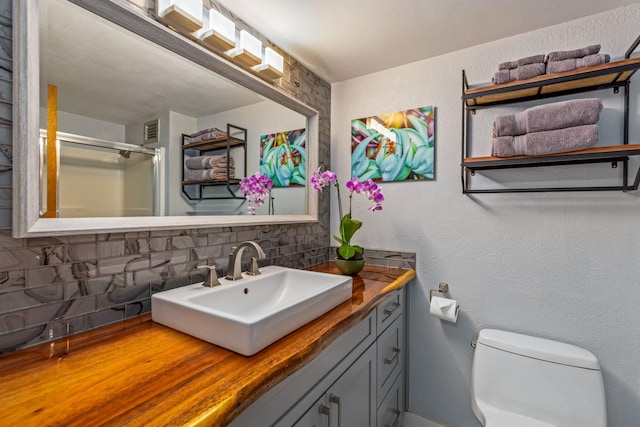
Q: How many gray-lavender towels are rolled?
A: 2